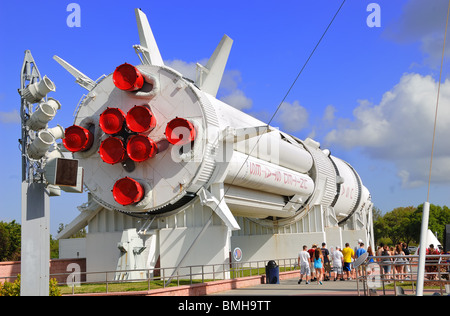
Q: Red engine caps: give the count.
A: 8